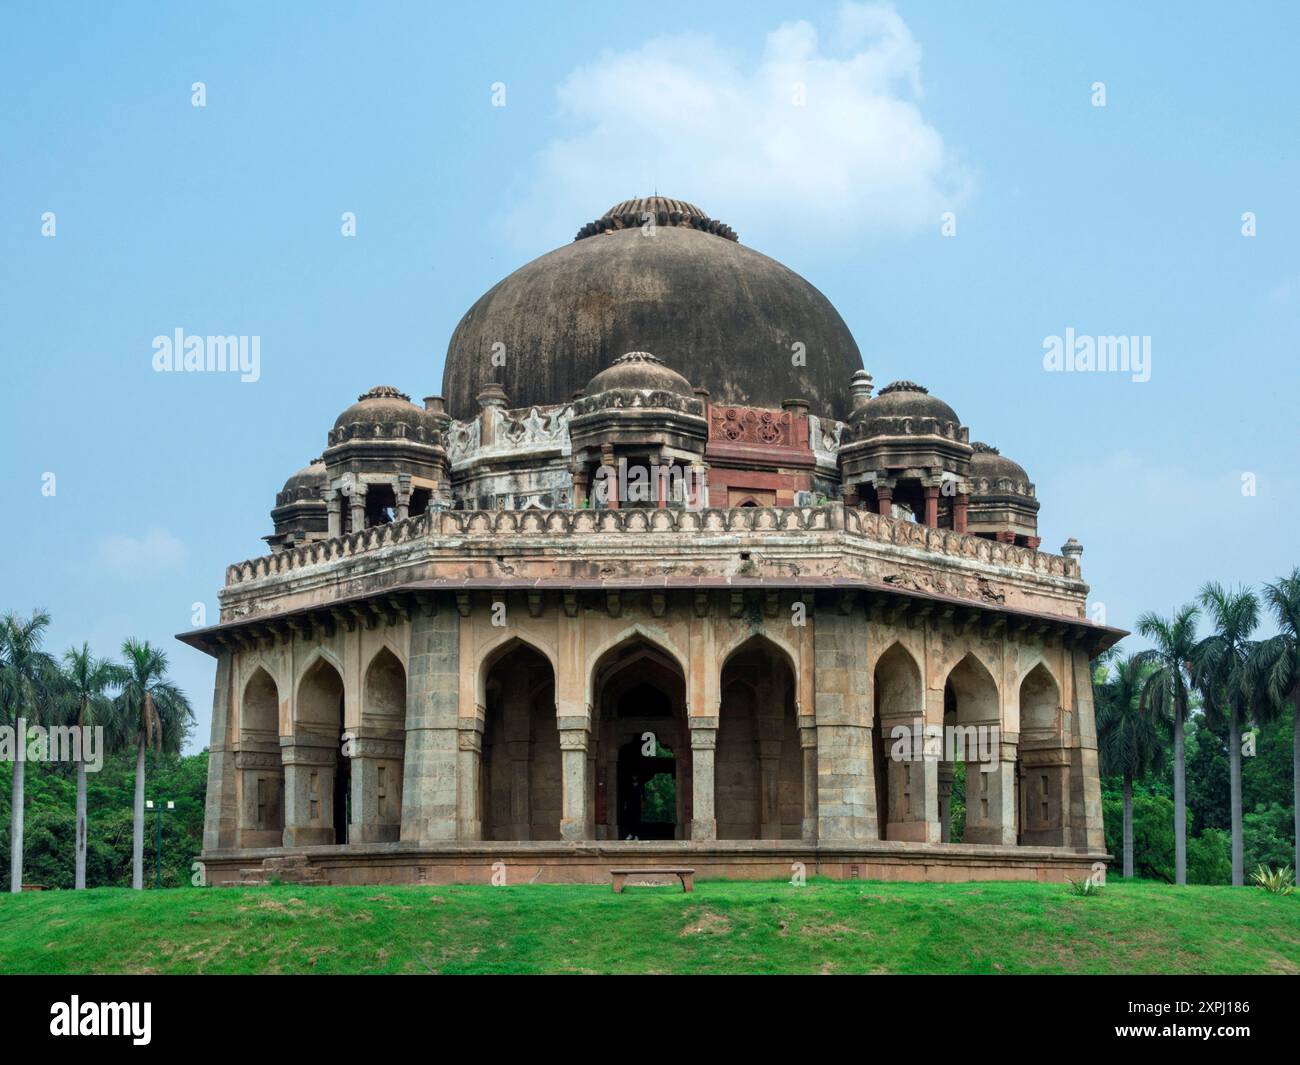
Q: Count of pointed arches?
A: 9